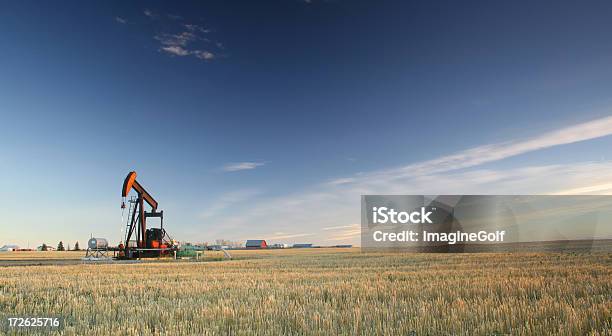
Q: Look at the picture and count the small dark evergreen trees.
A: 3